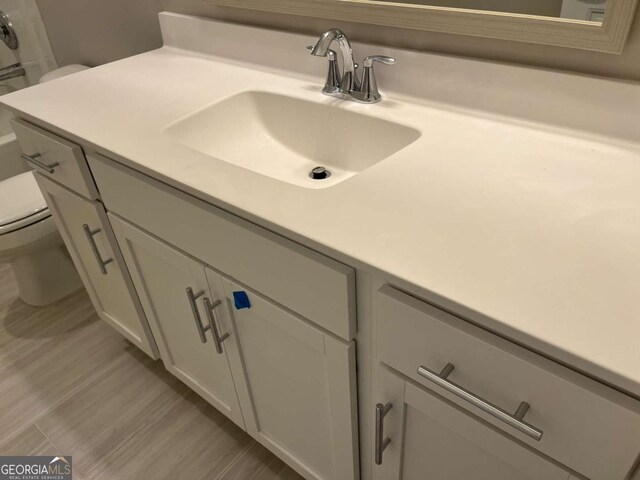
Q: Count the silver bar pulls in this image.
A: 6